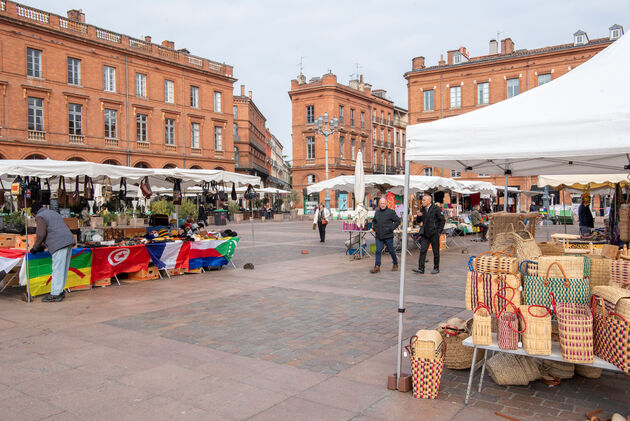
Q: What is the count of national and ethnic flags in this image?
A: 5